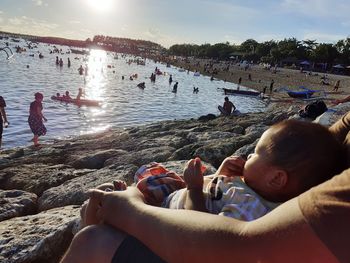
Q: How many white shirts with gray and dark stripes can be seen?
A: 1